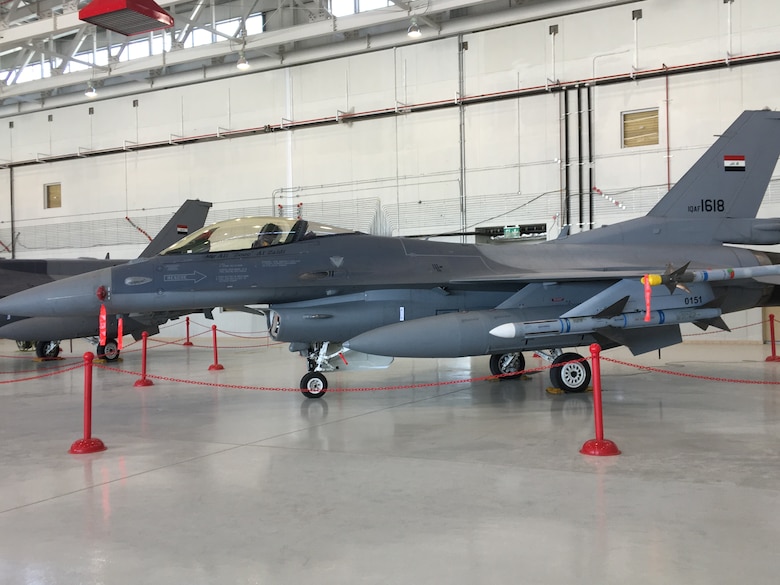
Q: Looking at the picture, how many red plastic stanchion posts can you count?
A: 6